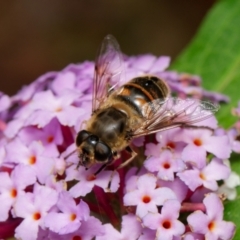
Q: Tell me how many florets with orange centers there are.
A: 15